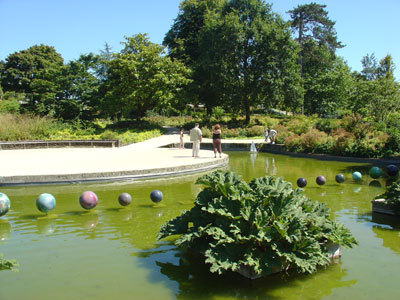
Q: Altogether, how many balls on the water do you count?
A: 11